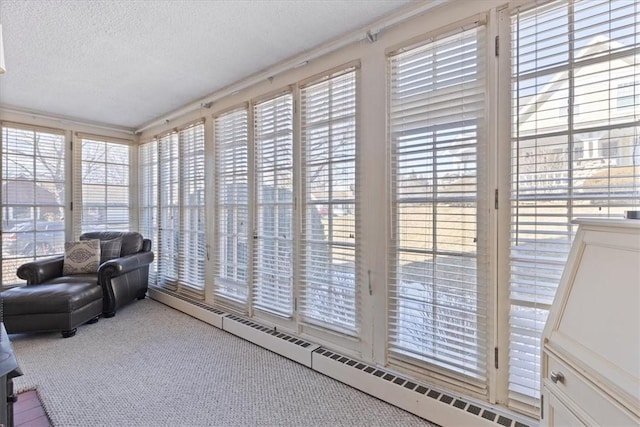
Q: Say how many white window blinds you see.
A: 10